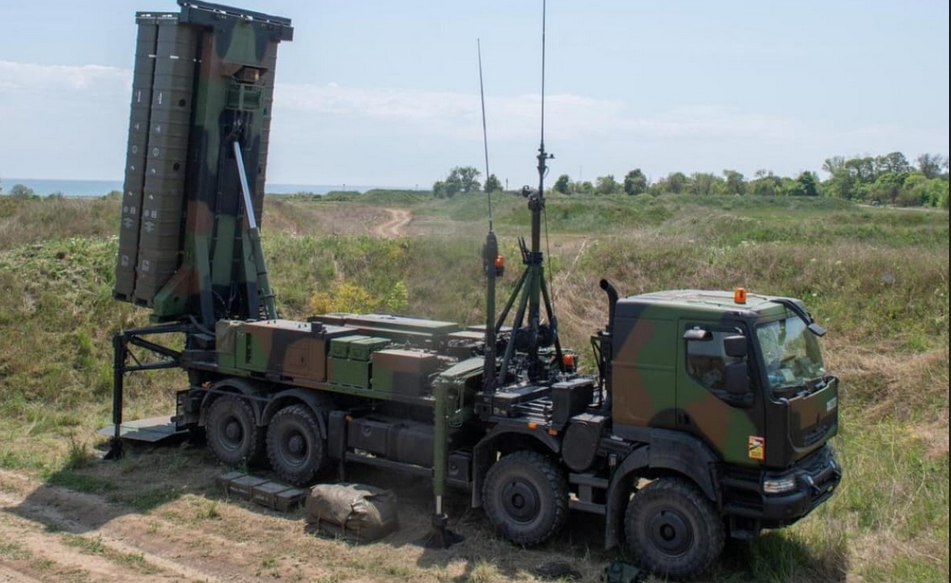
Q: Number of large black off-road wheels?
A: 4